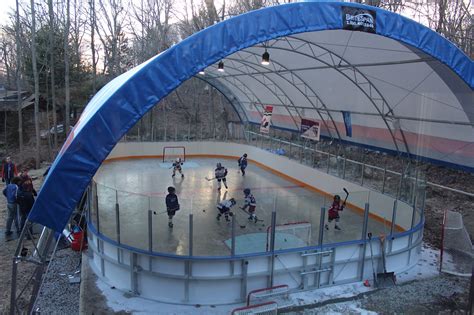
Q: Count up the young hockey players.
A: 7